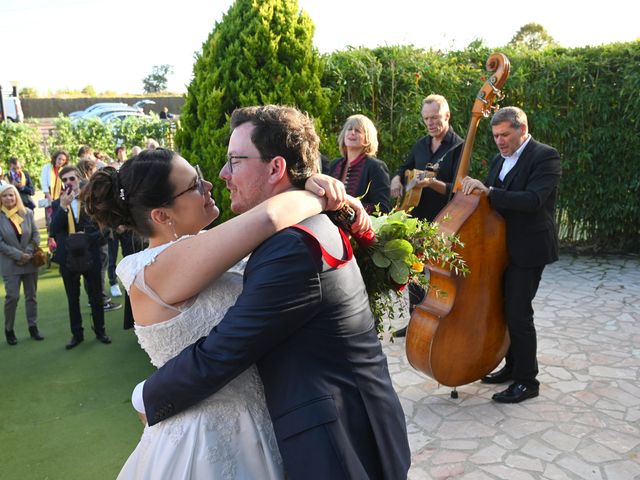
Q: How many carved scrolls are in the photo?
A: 1